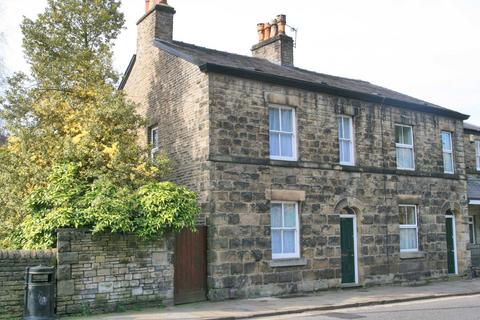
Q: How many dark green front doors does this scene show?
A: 2